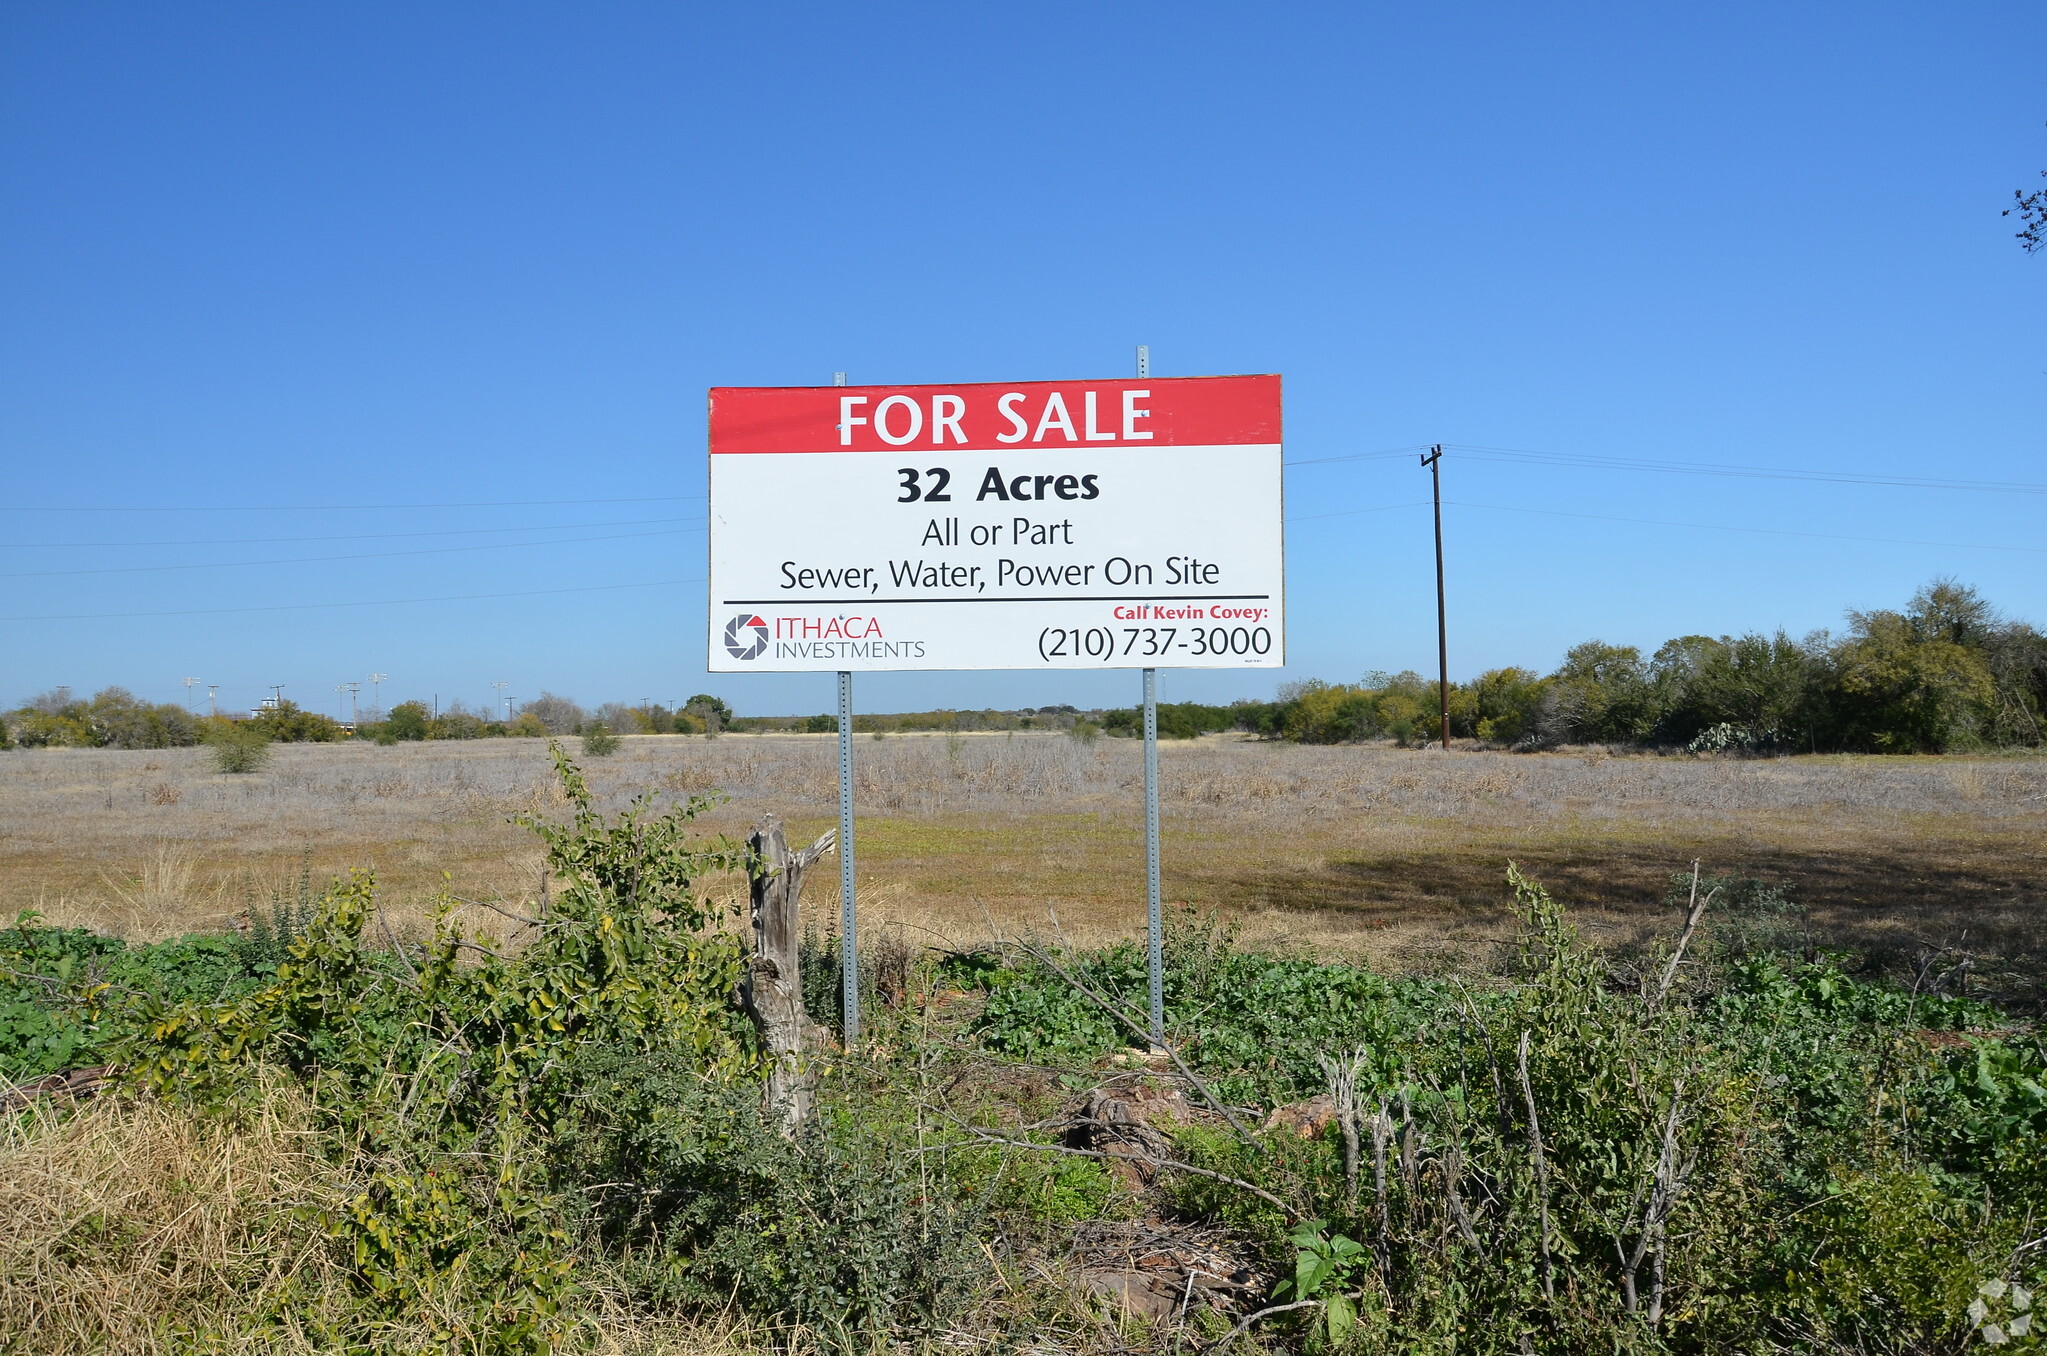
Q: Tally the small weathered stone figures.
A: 0